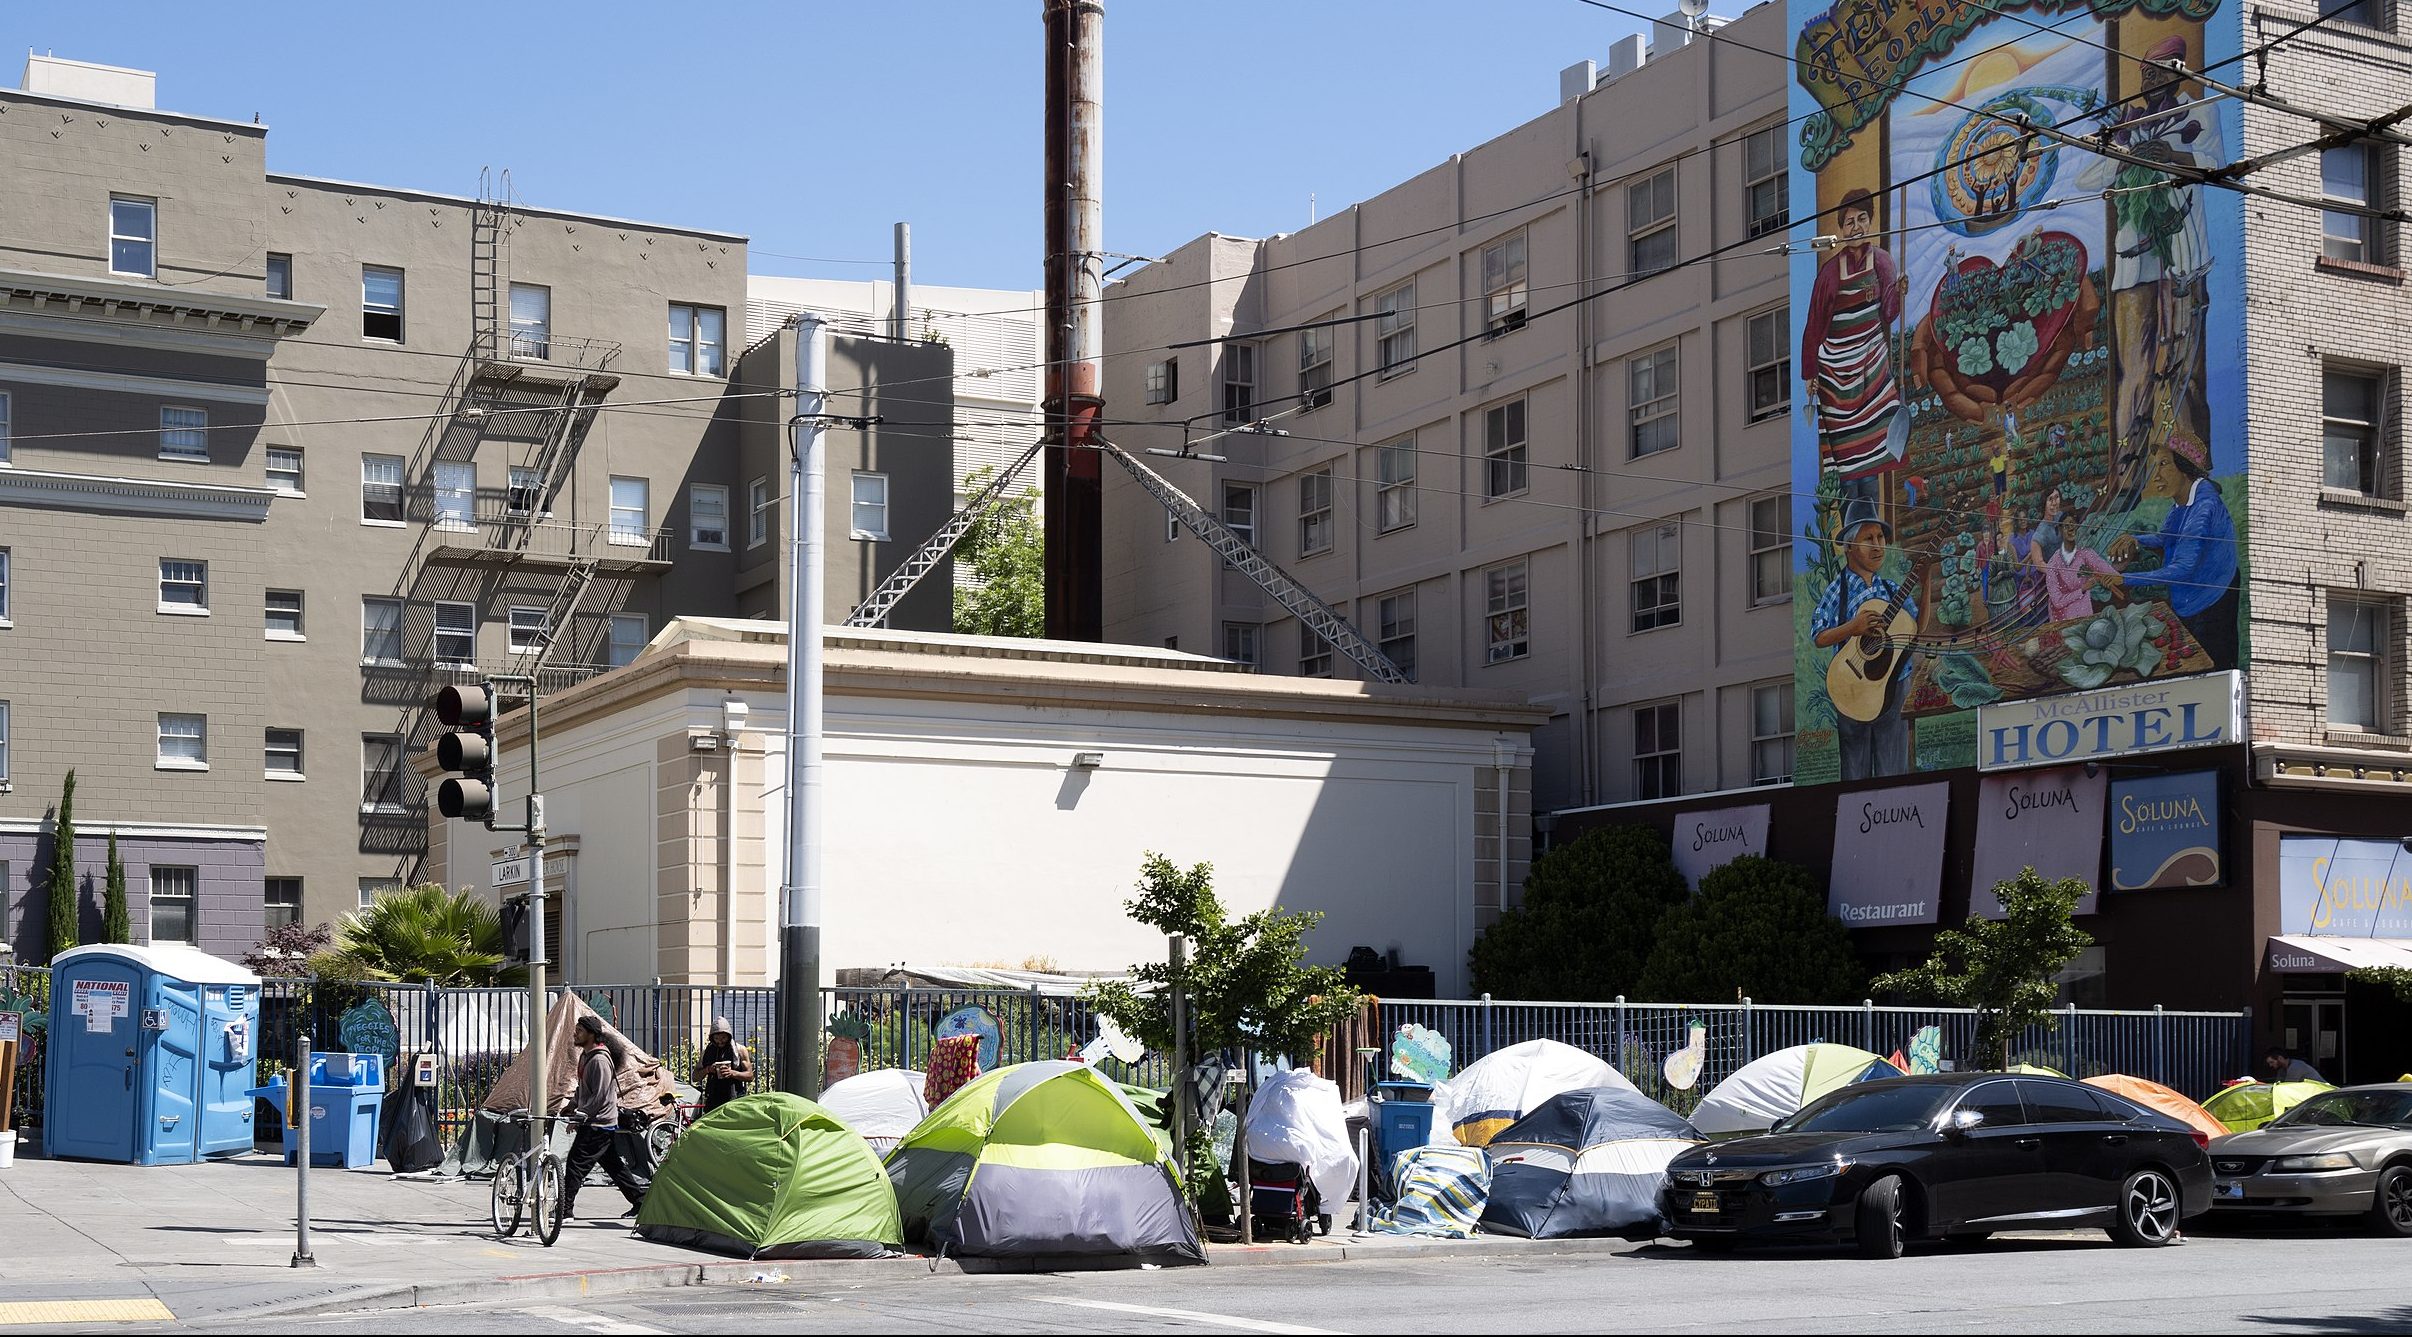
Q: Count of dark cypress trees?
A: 2